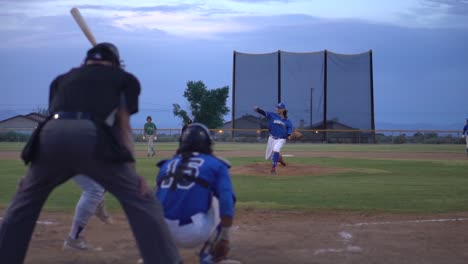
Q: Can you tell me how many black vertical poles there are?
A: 4